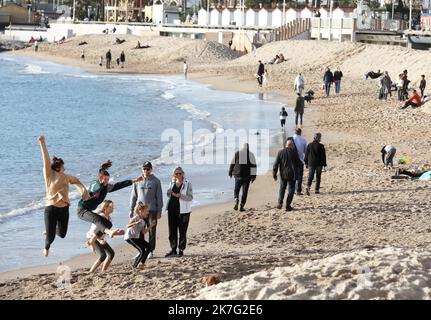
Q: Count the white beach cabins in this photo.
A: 11